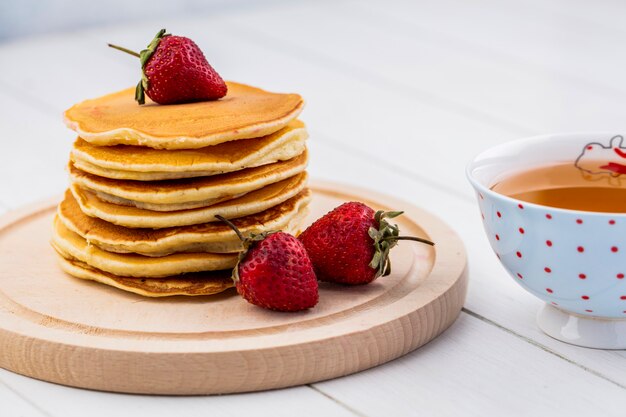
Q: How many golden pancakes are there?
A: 7